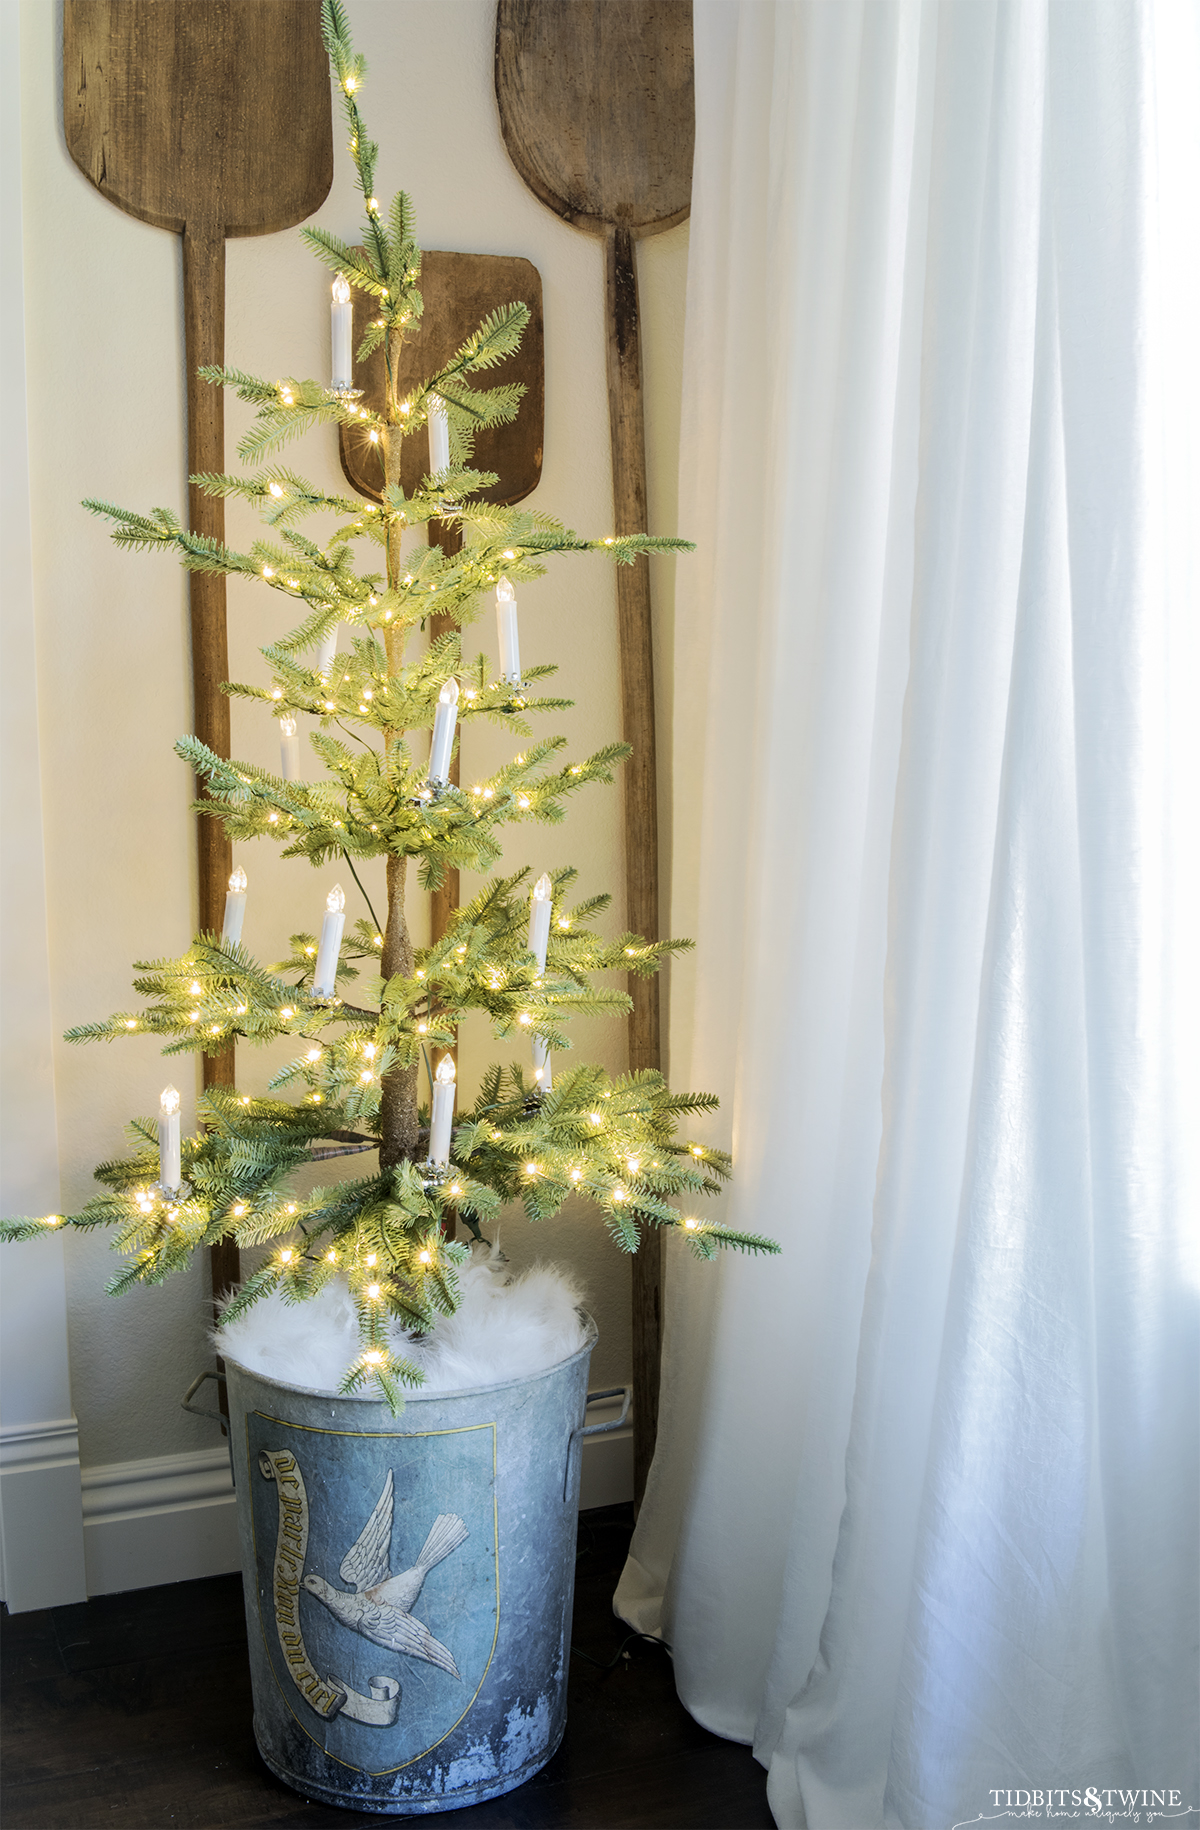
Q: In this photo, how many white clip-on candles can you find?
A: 12